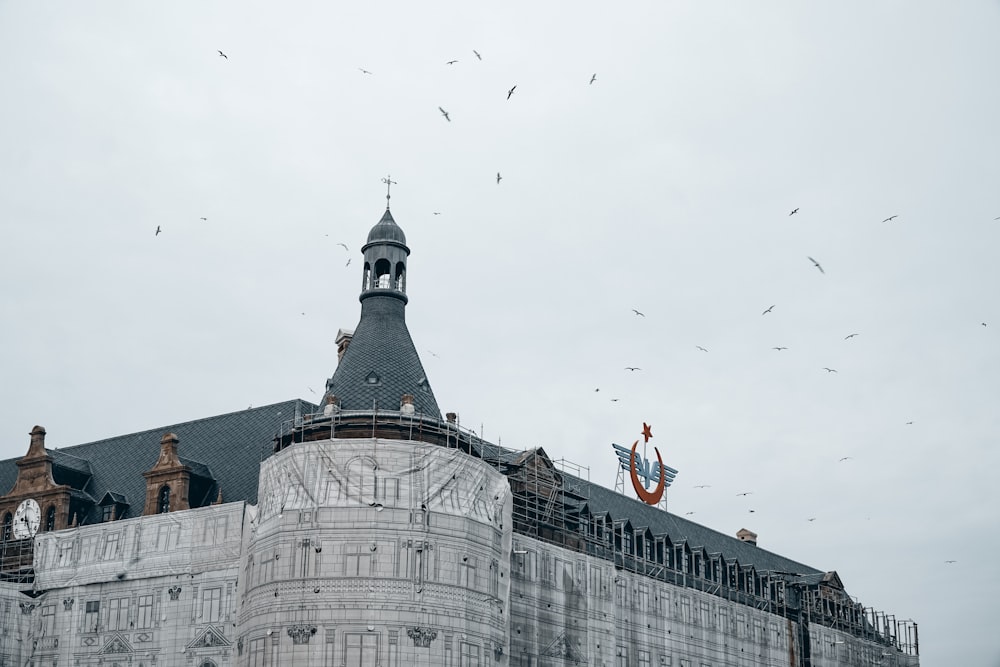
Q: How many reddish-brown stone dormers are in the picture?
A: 2